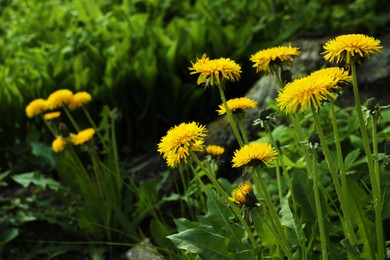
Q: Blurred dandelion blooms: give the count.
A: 6